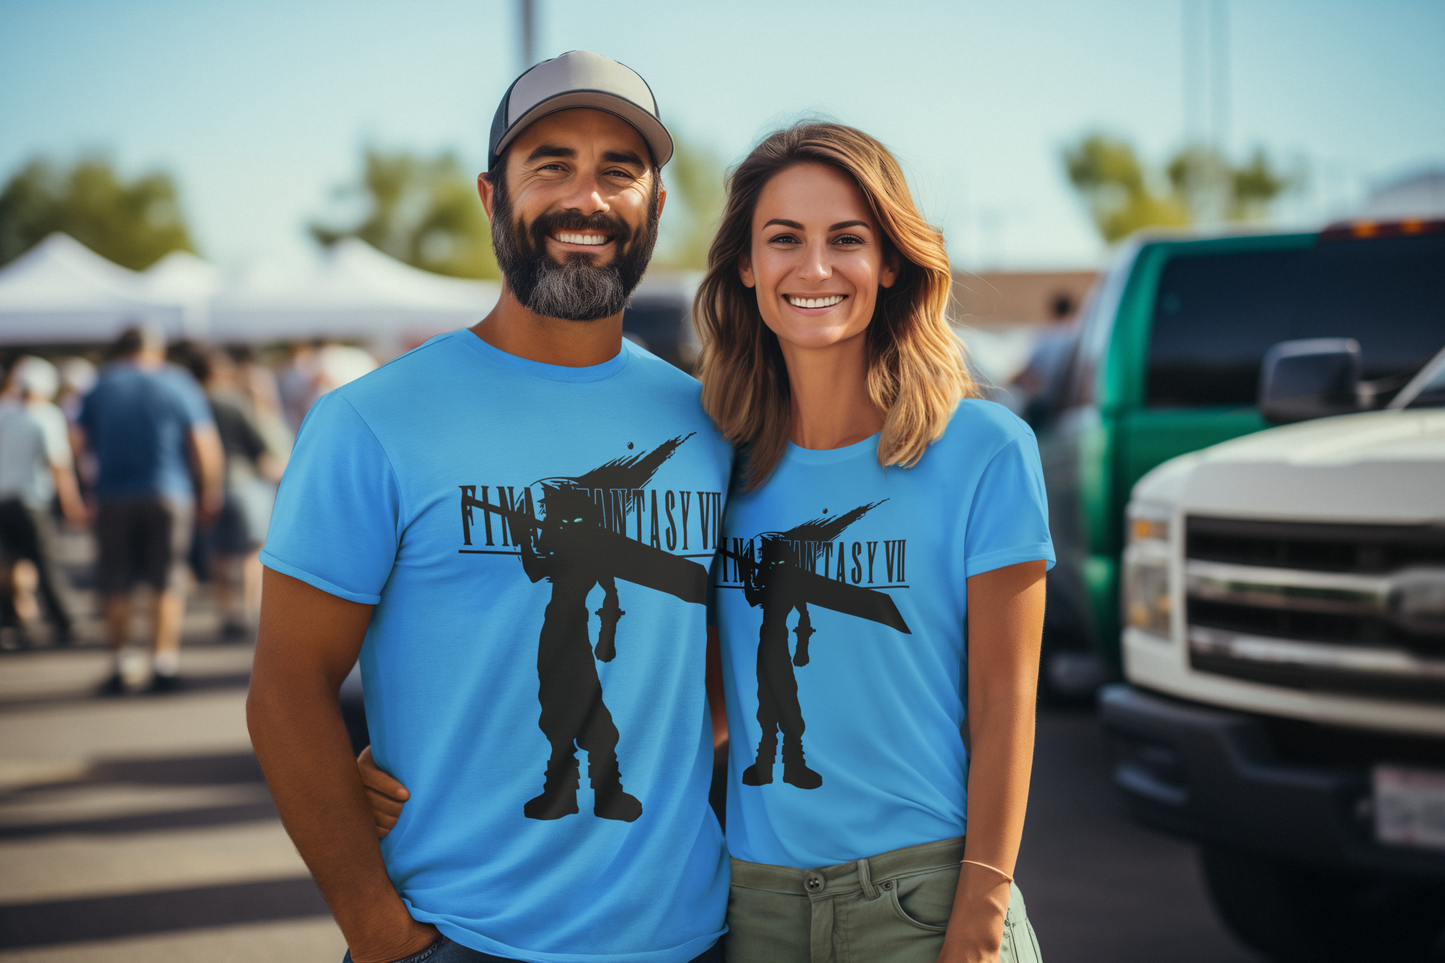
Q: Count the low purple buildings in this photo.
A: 0